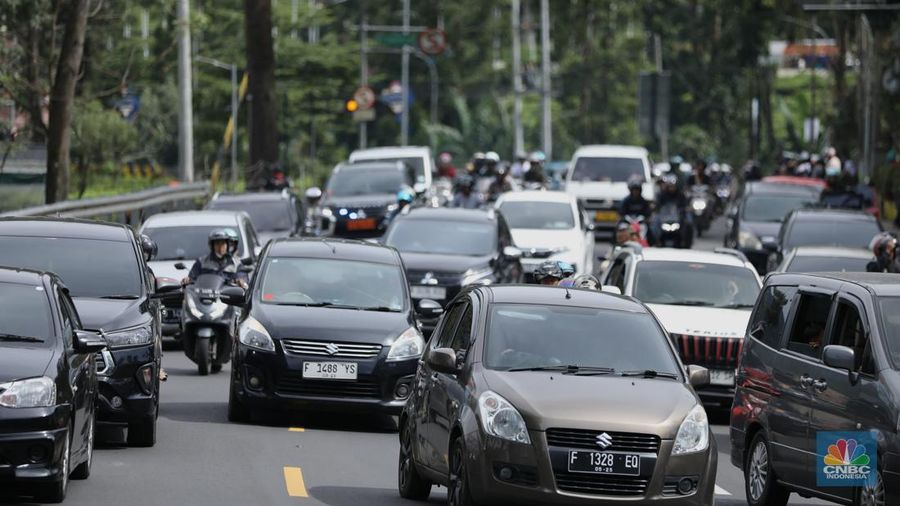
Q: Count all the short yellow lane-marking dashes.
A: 2